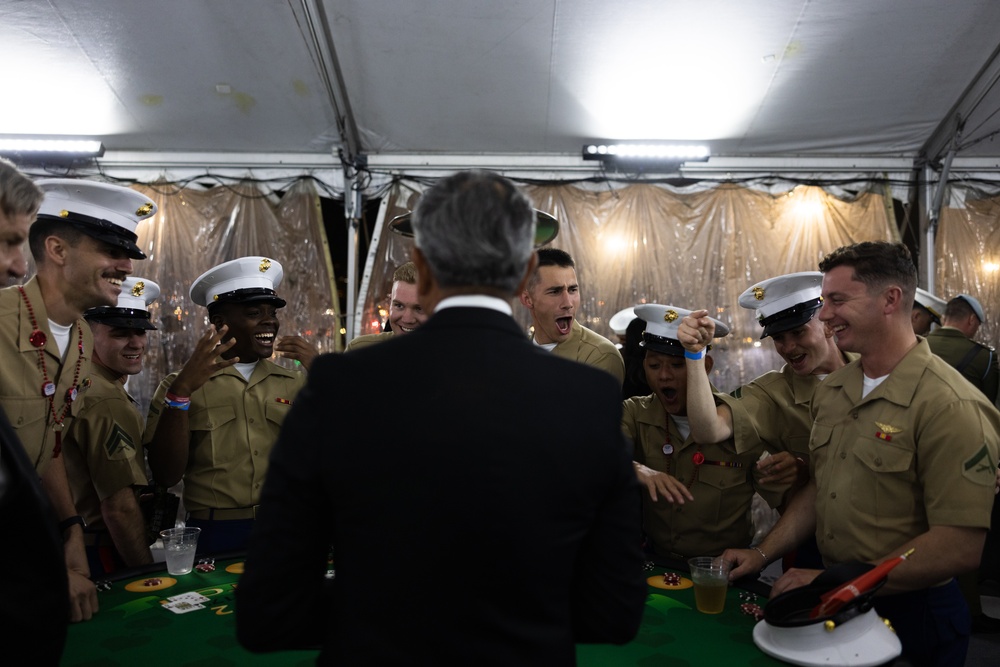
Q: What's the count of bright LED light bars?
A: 2